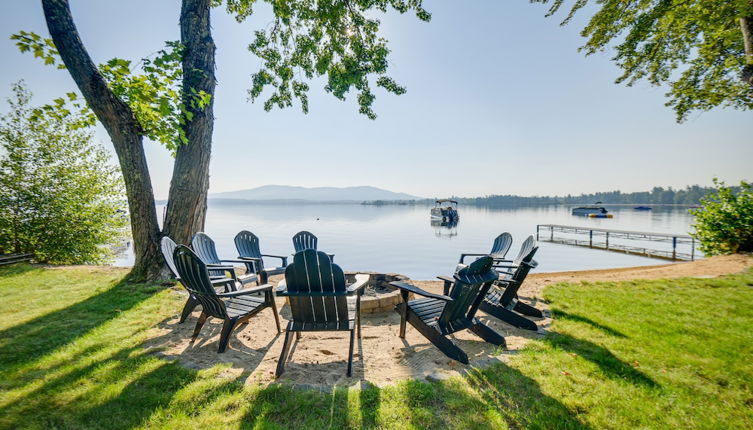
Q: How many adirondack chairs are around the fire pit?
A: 10